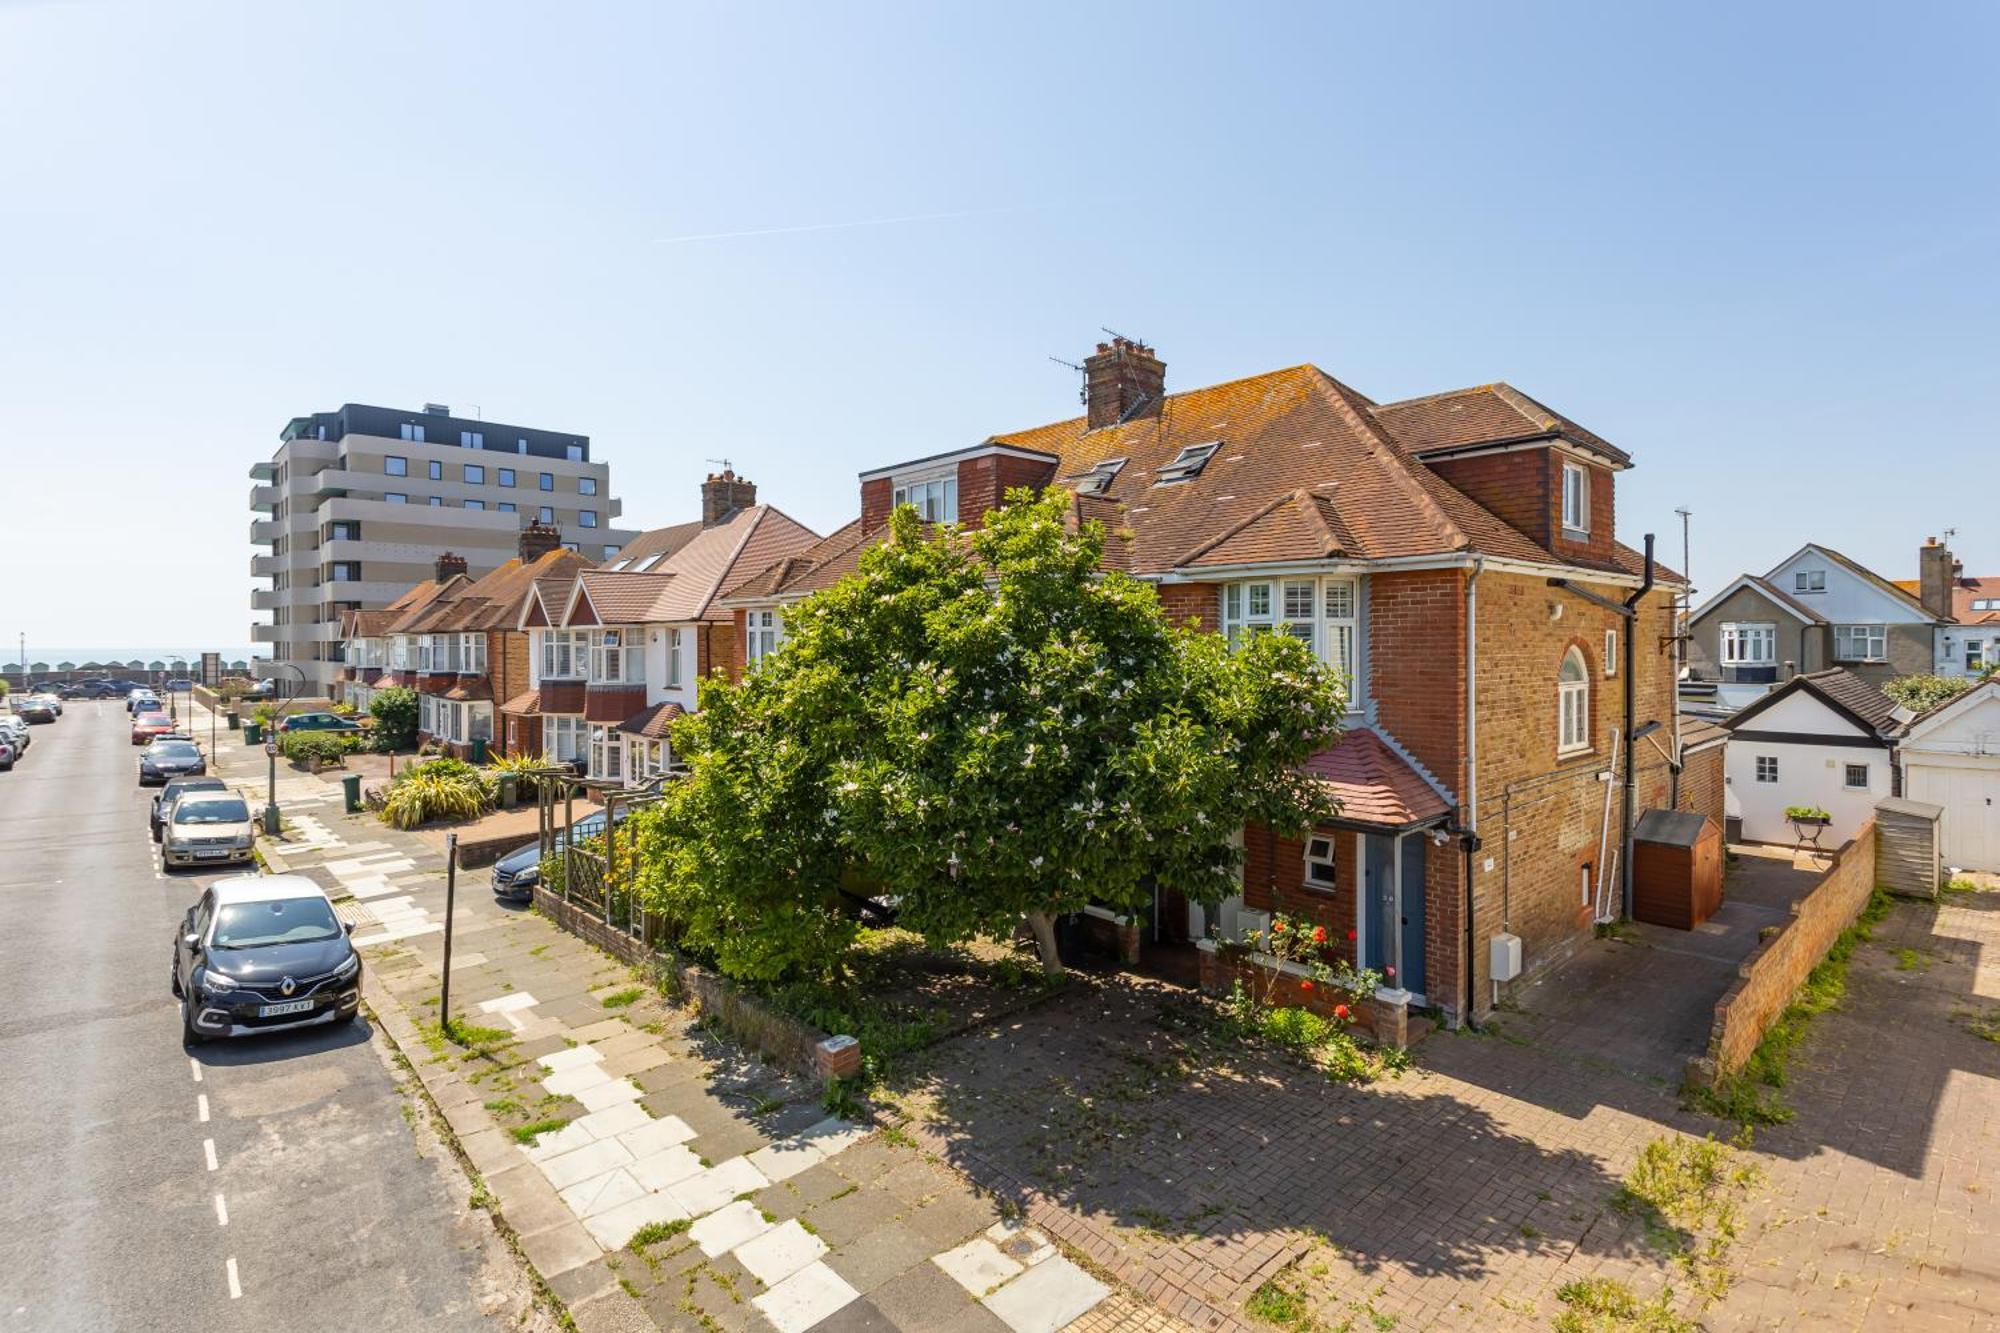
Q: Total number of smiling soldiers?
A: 0